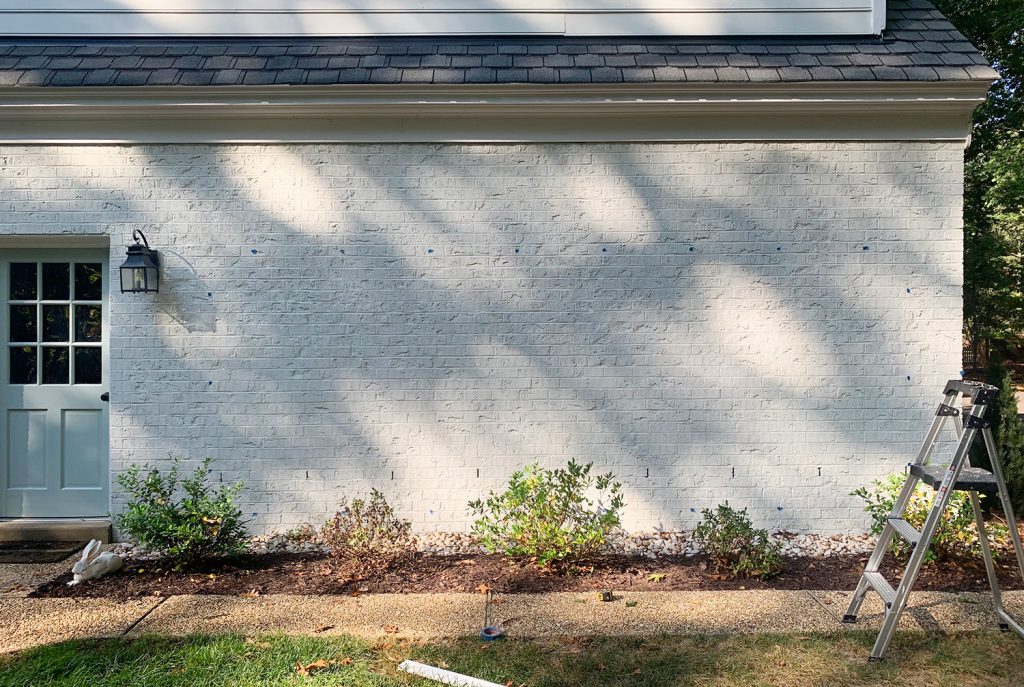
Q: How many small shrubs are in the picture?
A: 5